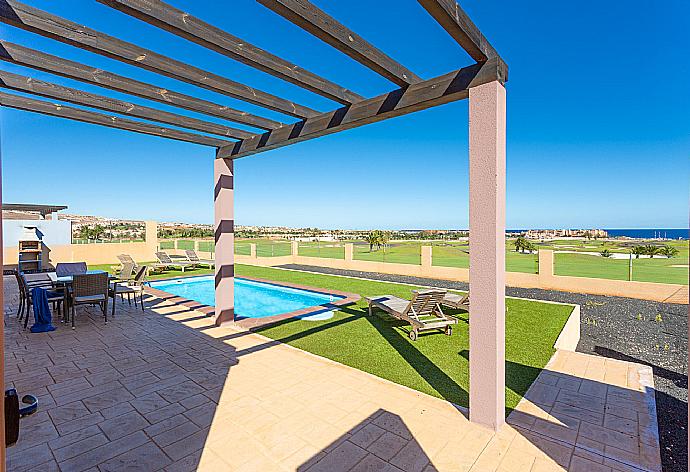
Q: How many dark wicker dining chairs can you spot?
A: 6